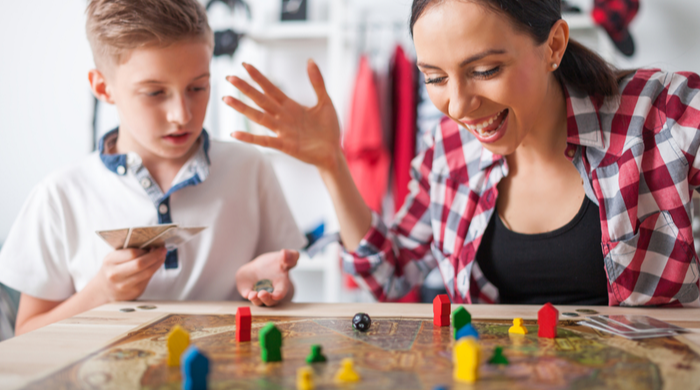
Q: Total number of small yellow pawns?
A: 3